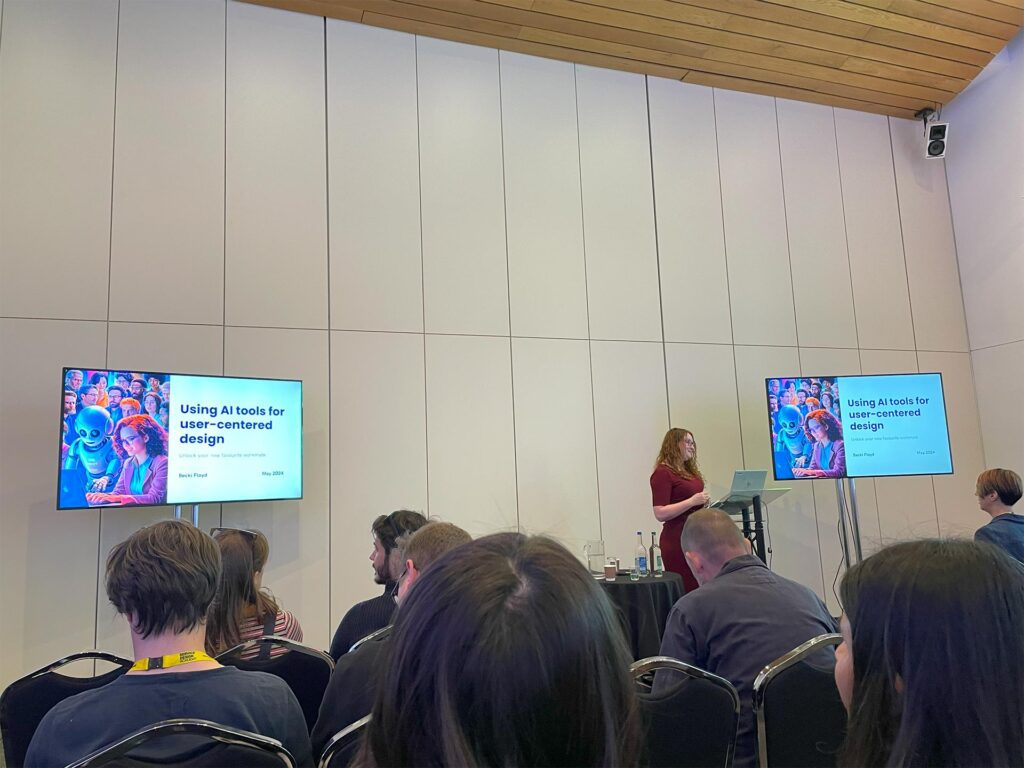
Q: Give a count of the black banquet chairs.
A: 7